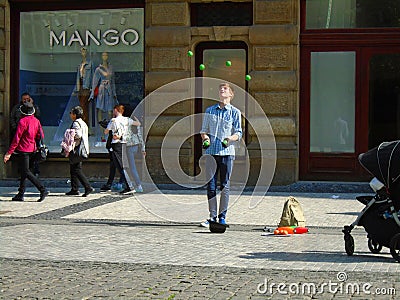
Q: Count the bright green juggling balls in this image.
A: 6